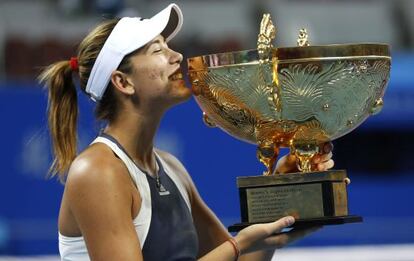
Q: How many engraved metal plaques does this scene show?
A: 1